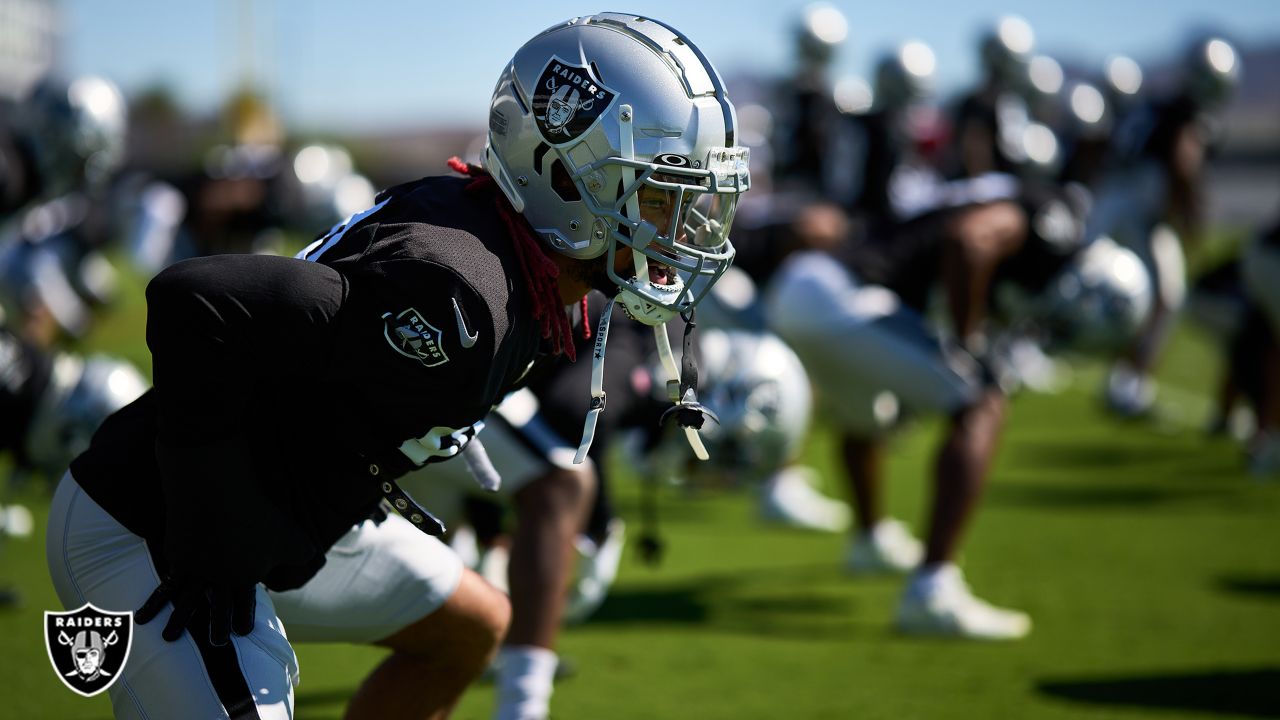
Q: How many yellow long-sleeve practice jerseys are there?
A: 0